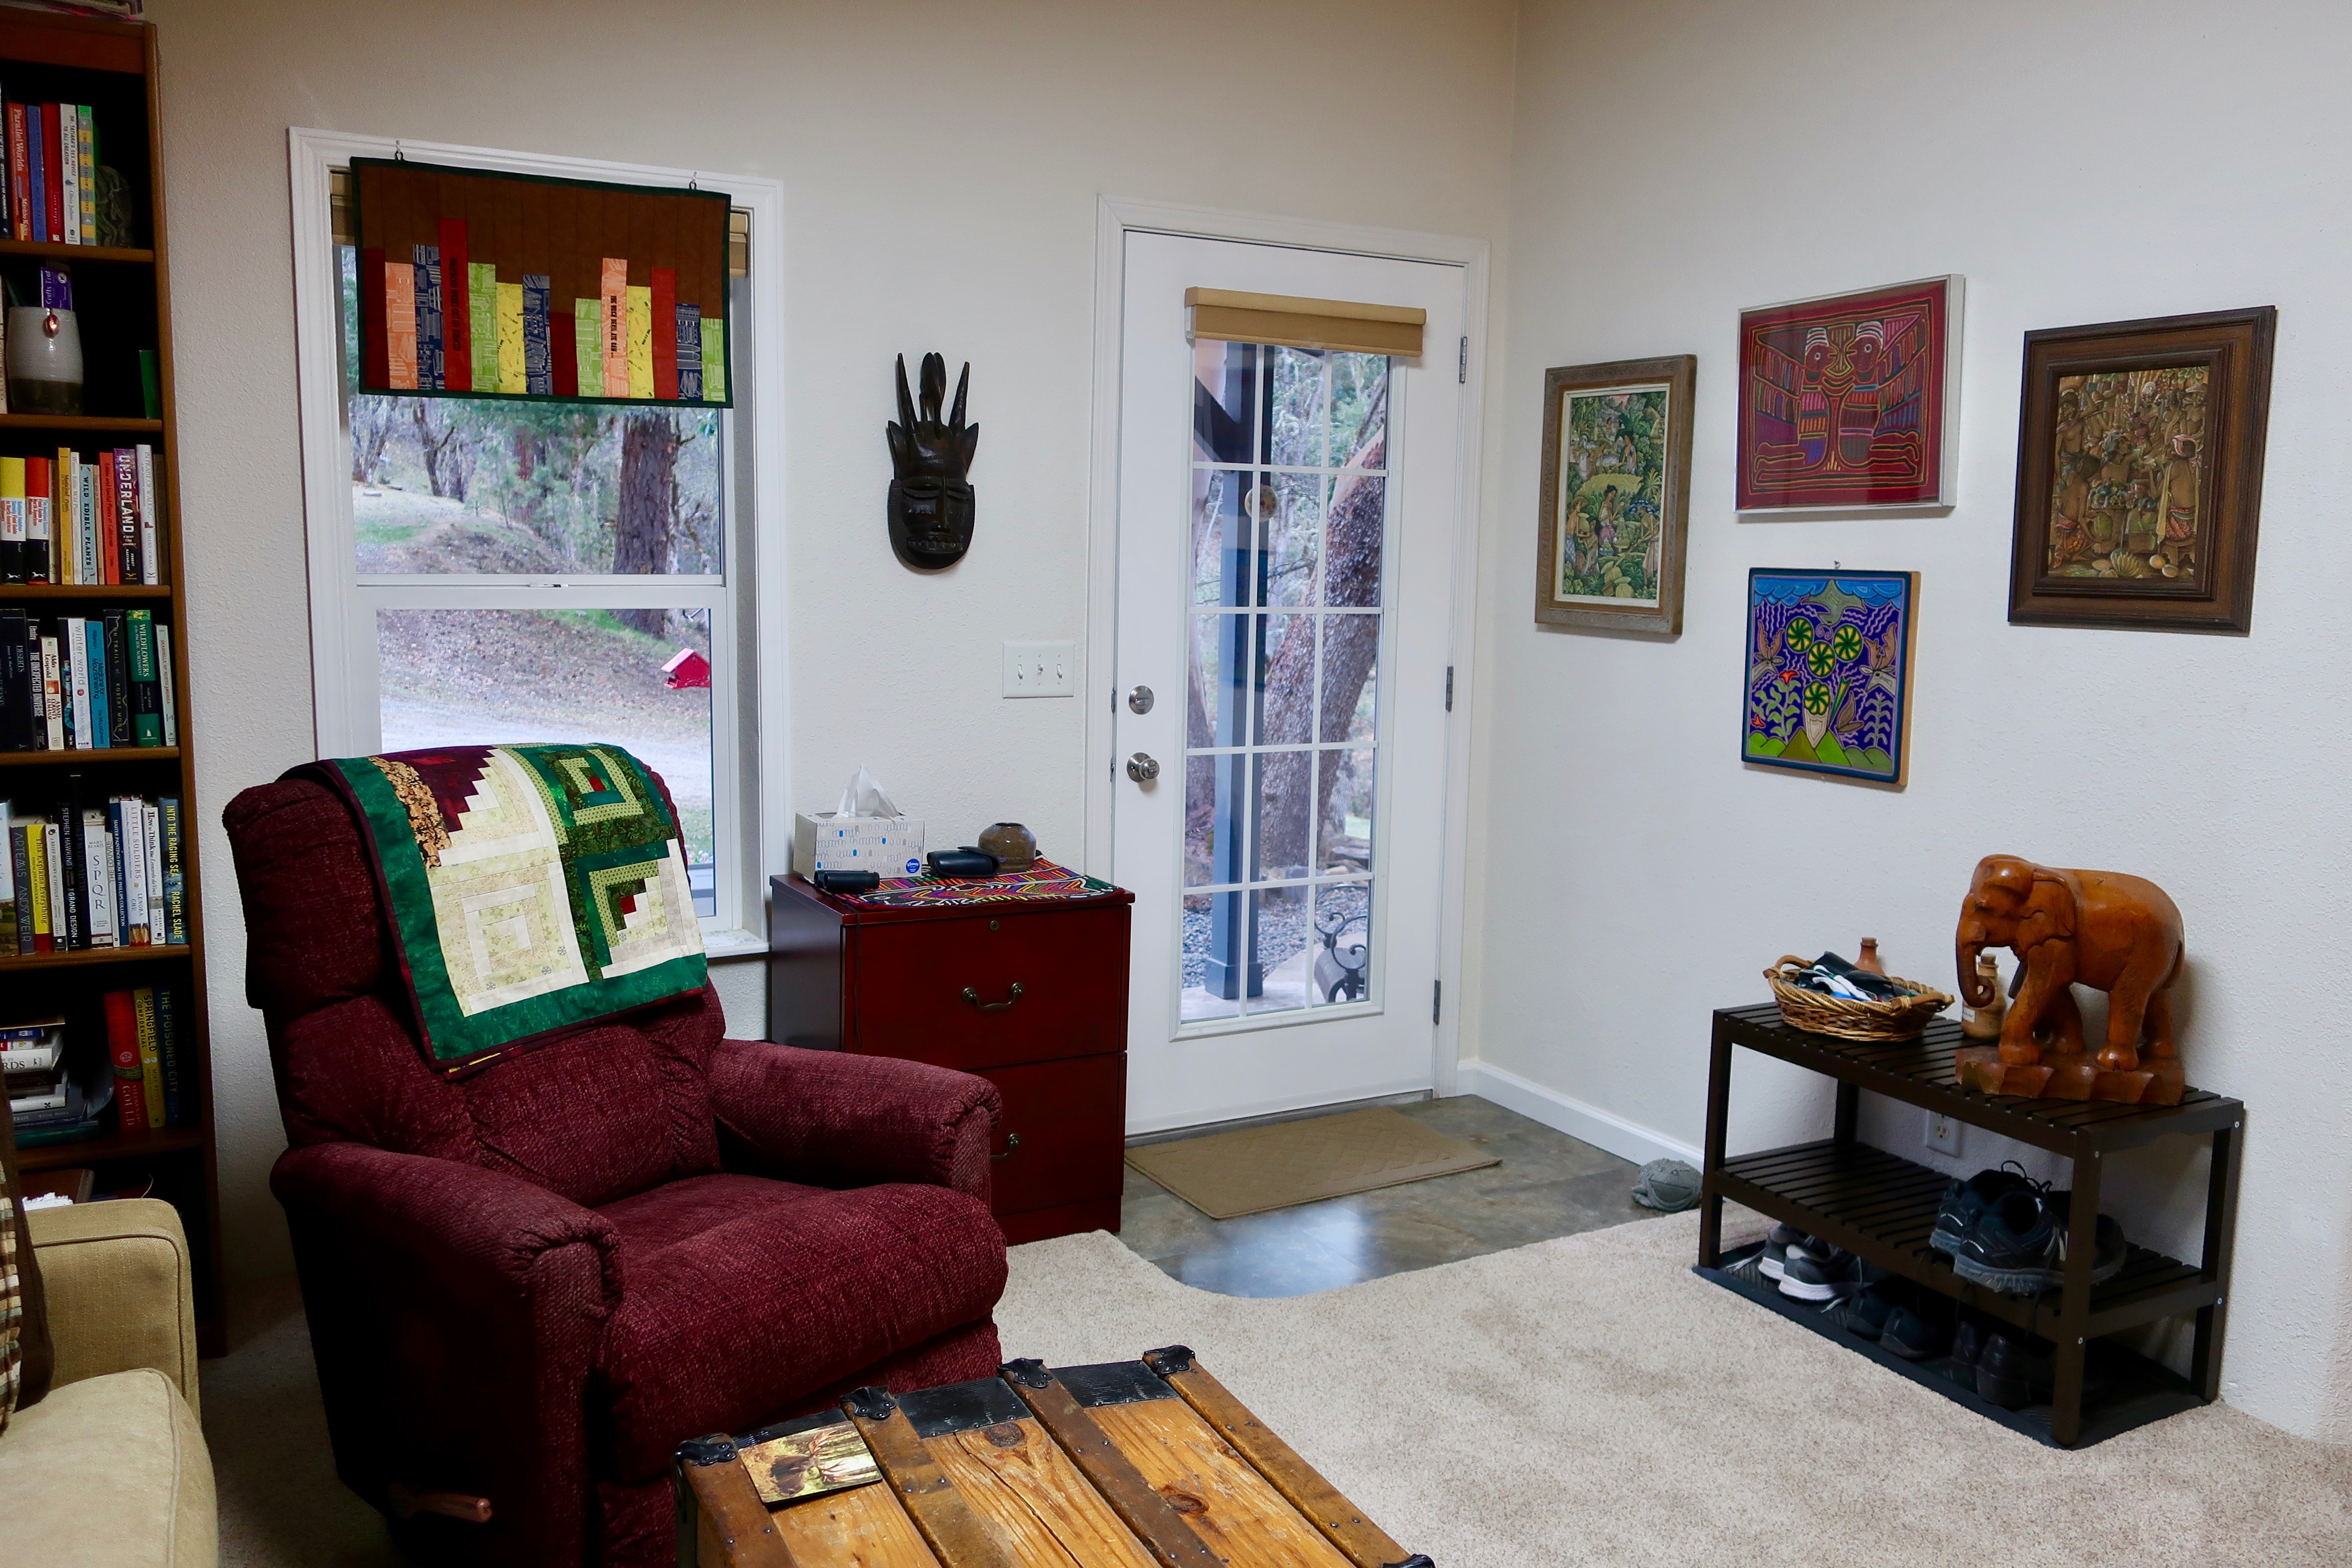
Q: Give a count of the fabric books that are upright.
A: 14